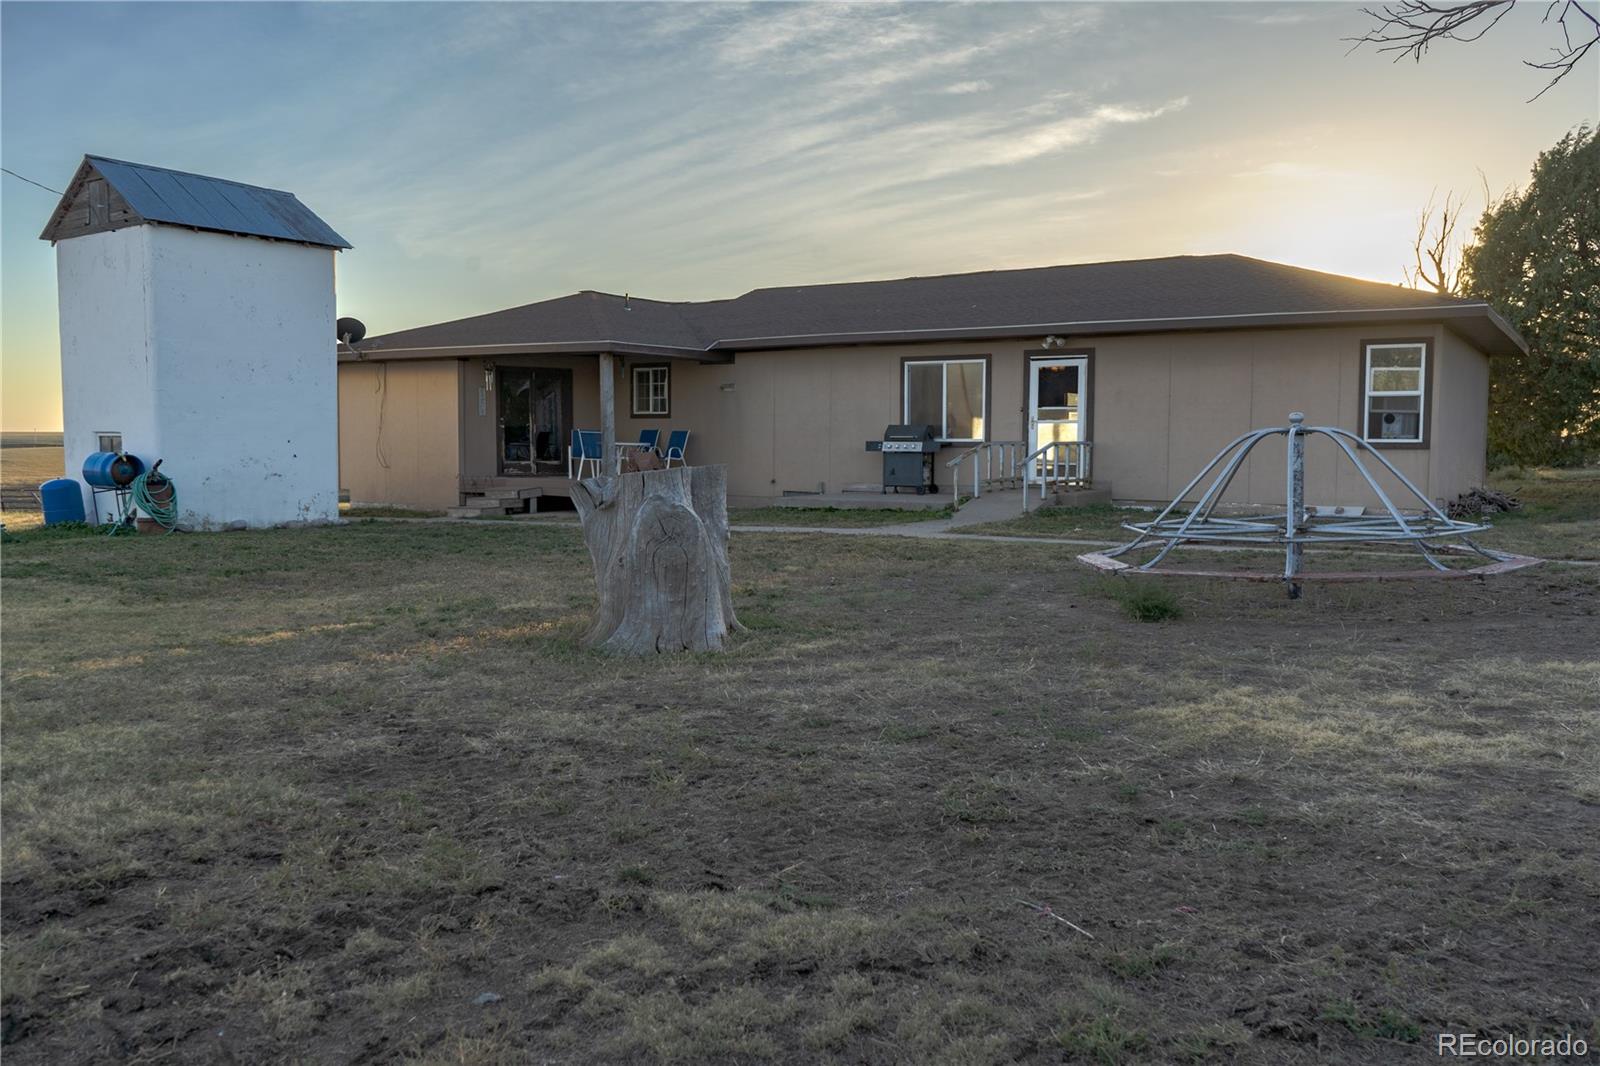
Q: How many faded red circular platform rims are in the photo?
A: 1